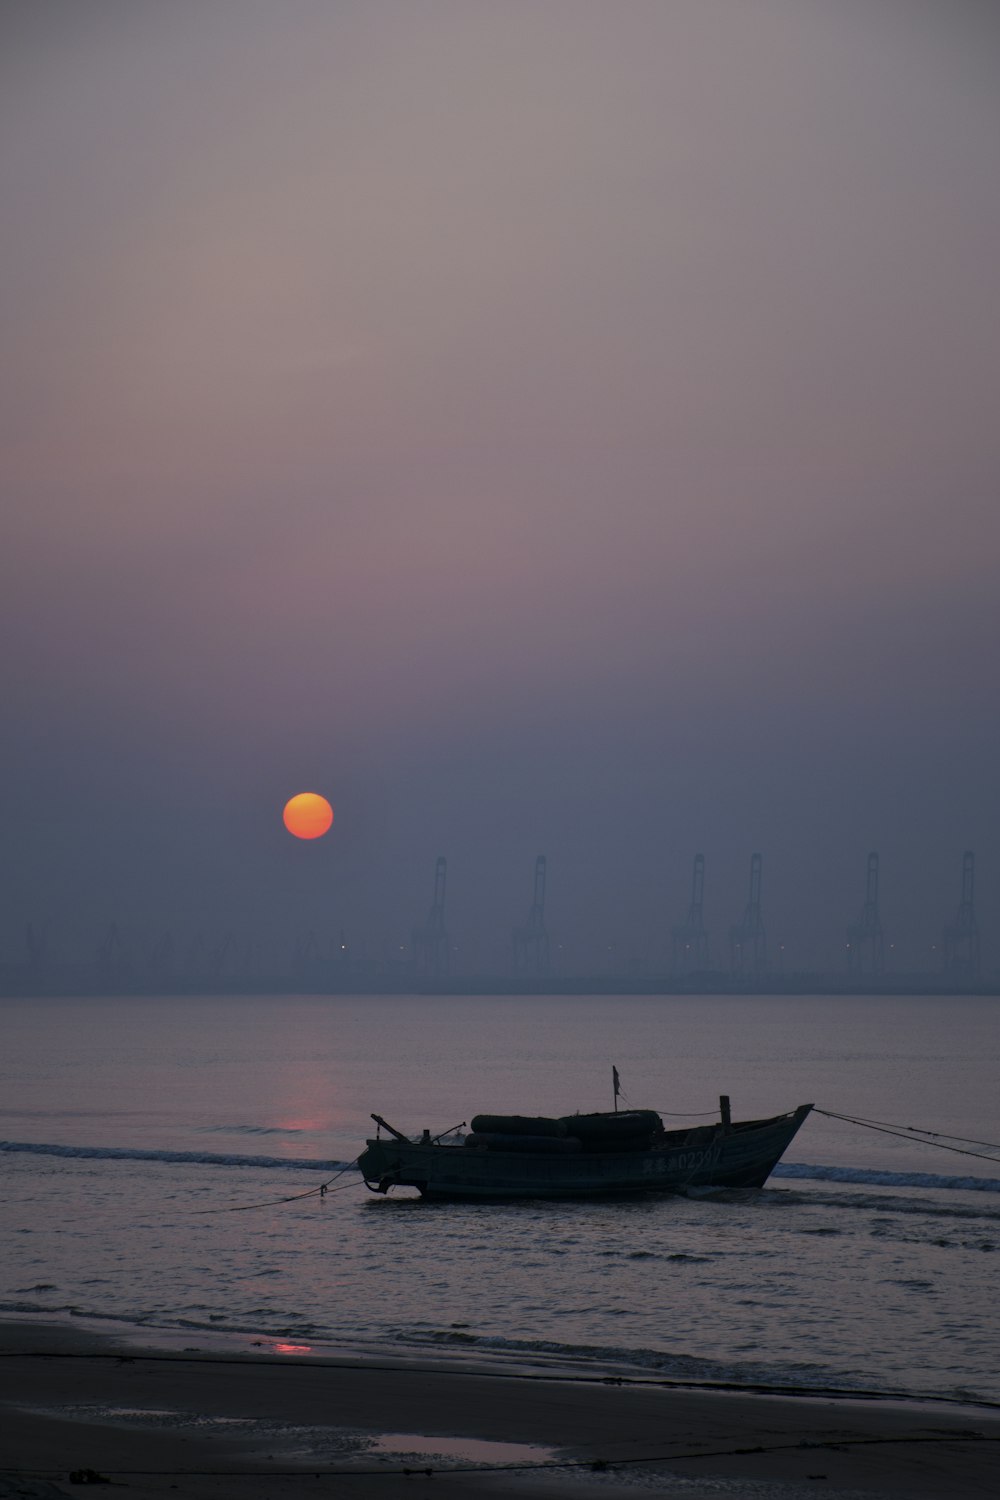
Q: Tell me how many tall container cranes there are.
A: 6